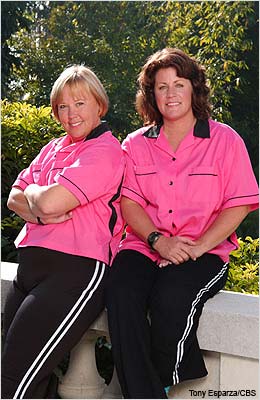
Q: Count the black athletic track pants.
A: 2